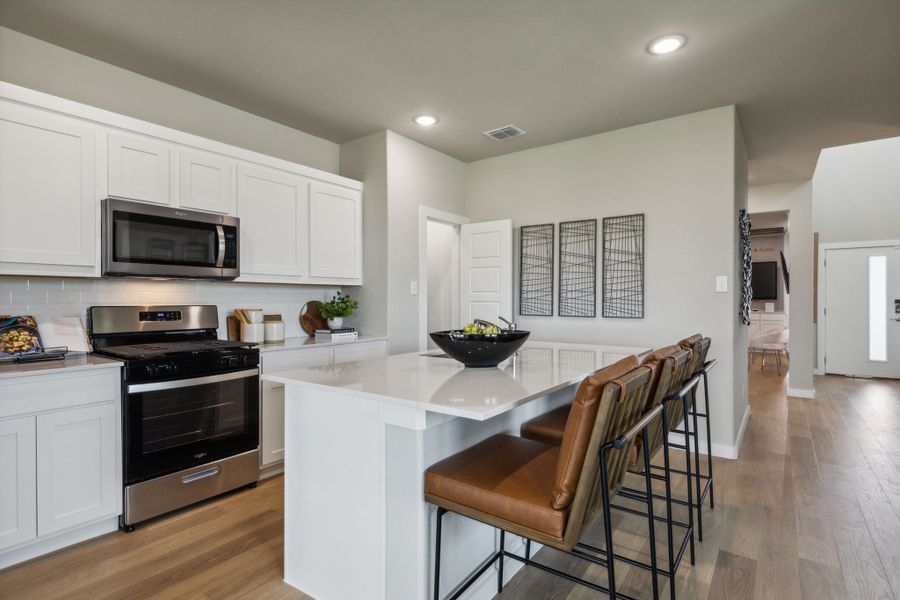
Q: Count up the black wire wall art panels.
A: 3